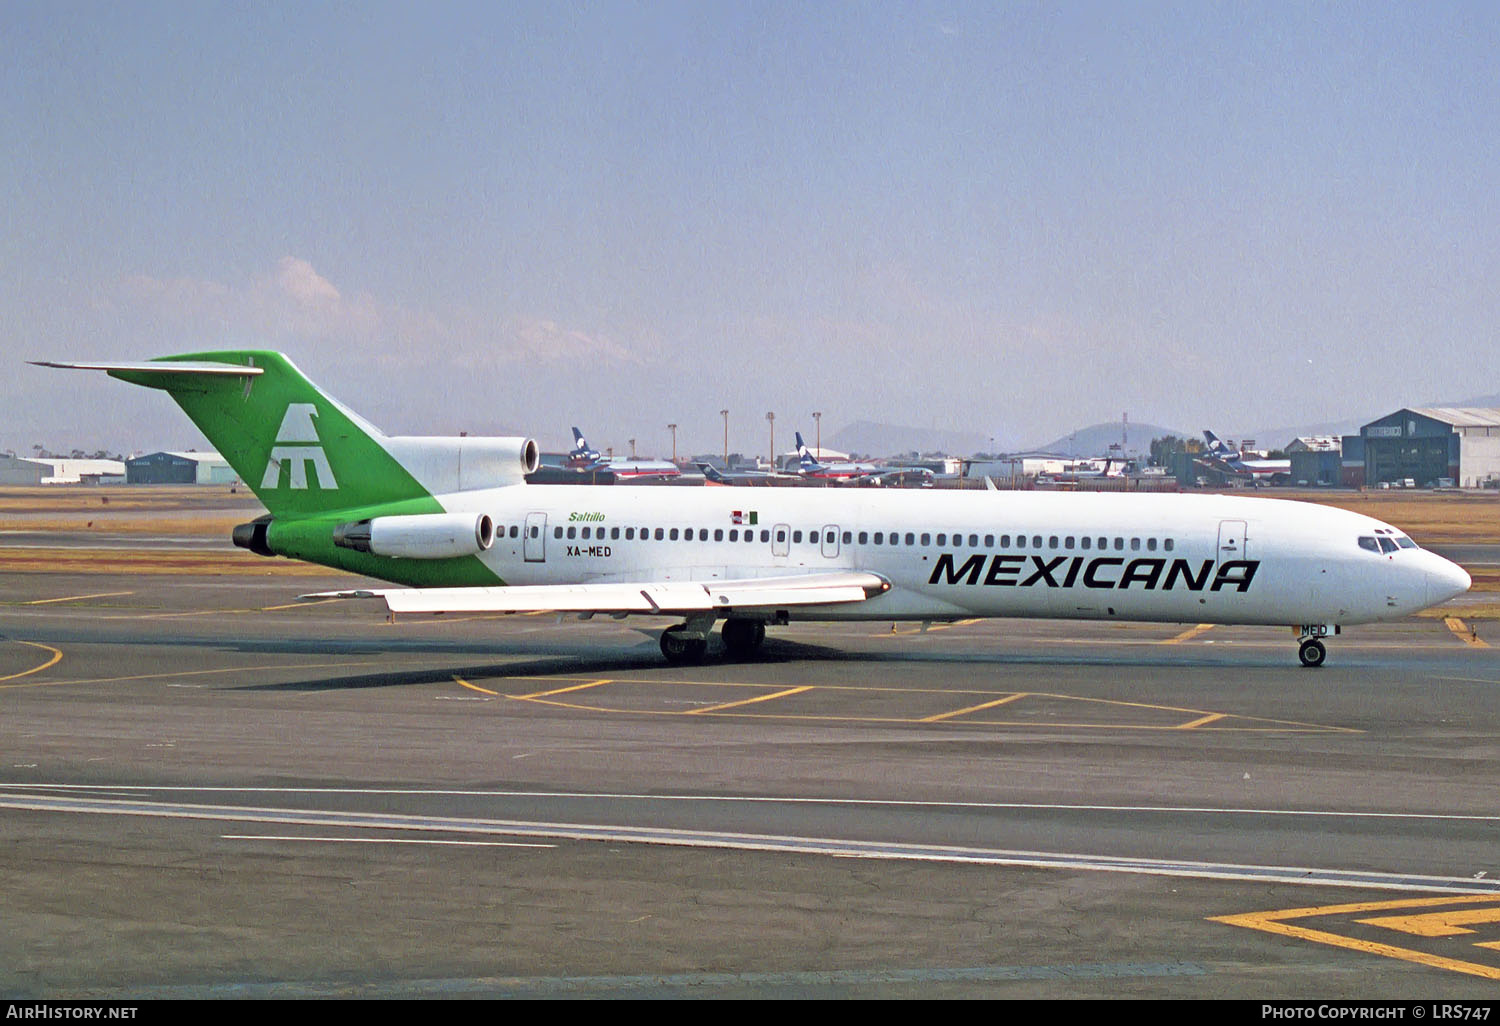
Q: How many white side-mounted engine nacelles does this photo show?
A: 1